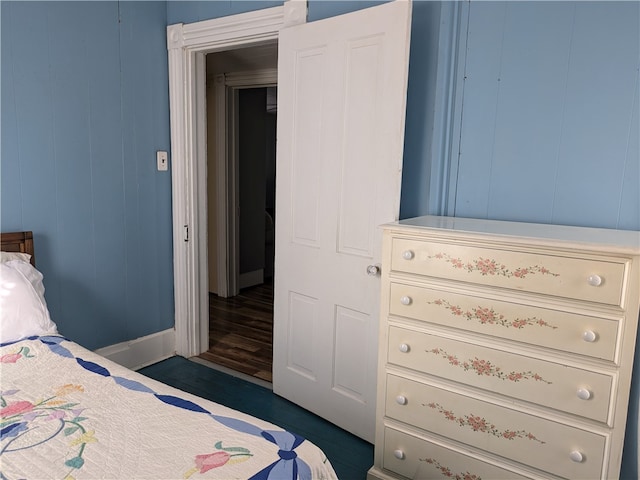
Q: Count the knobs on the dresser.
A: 9